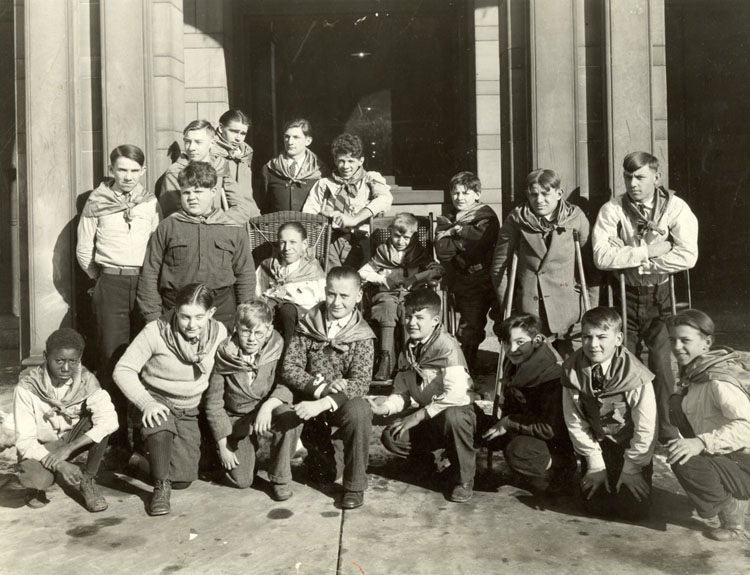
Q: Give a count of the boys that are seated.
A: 2